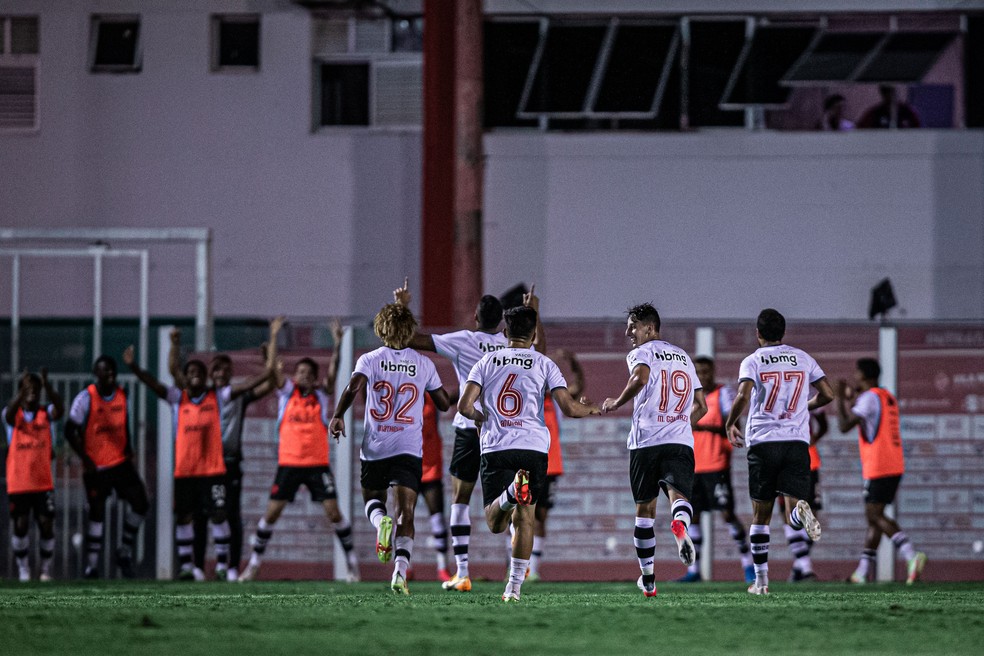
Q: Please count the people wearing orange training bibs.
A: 9